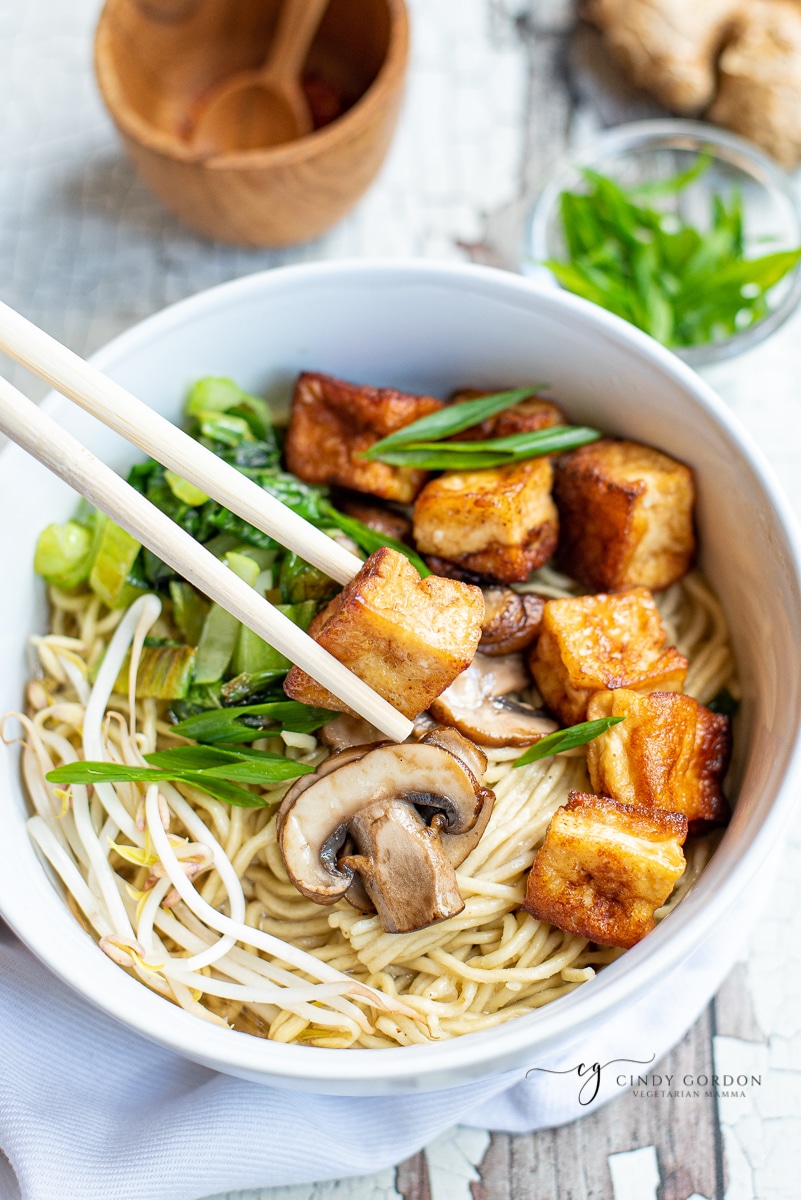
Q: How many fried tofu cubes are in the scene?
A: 8